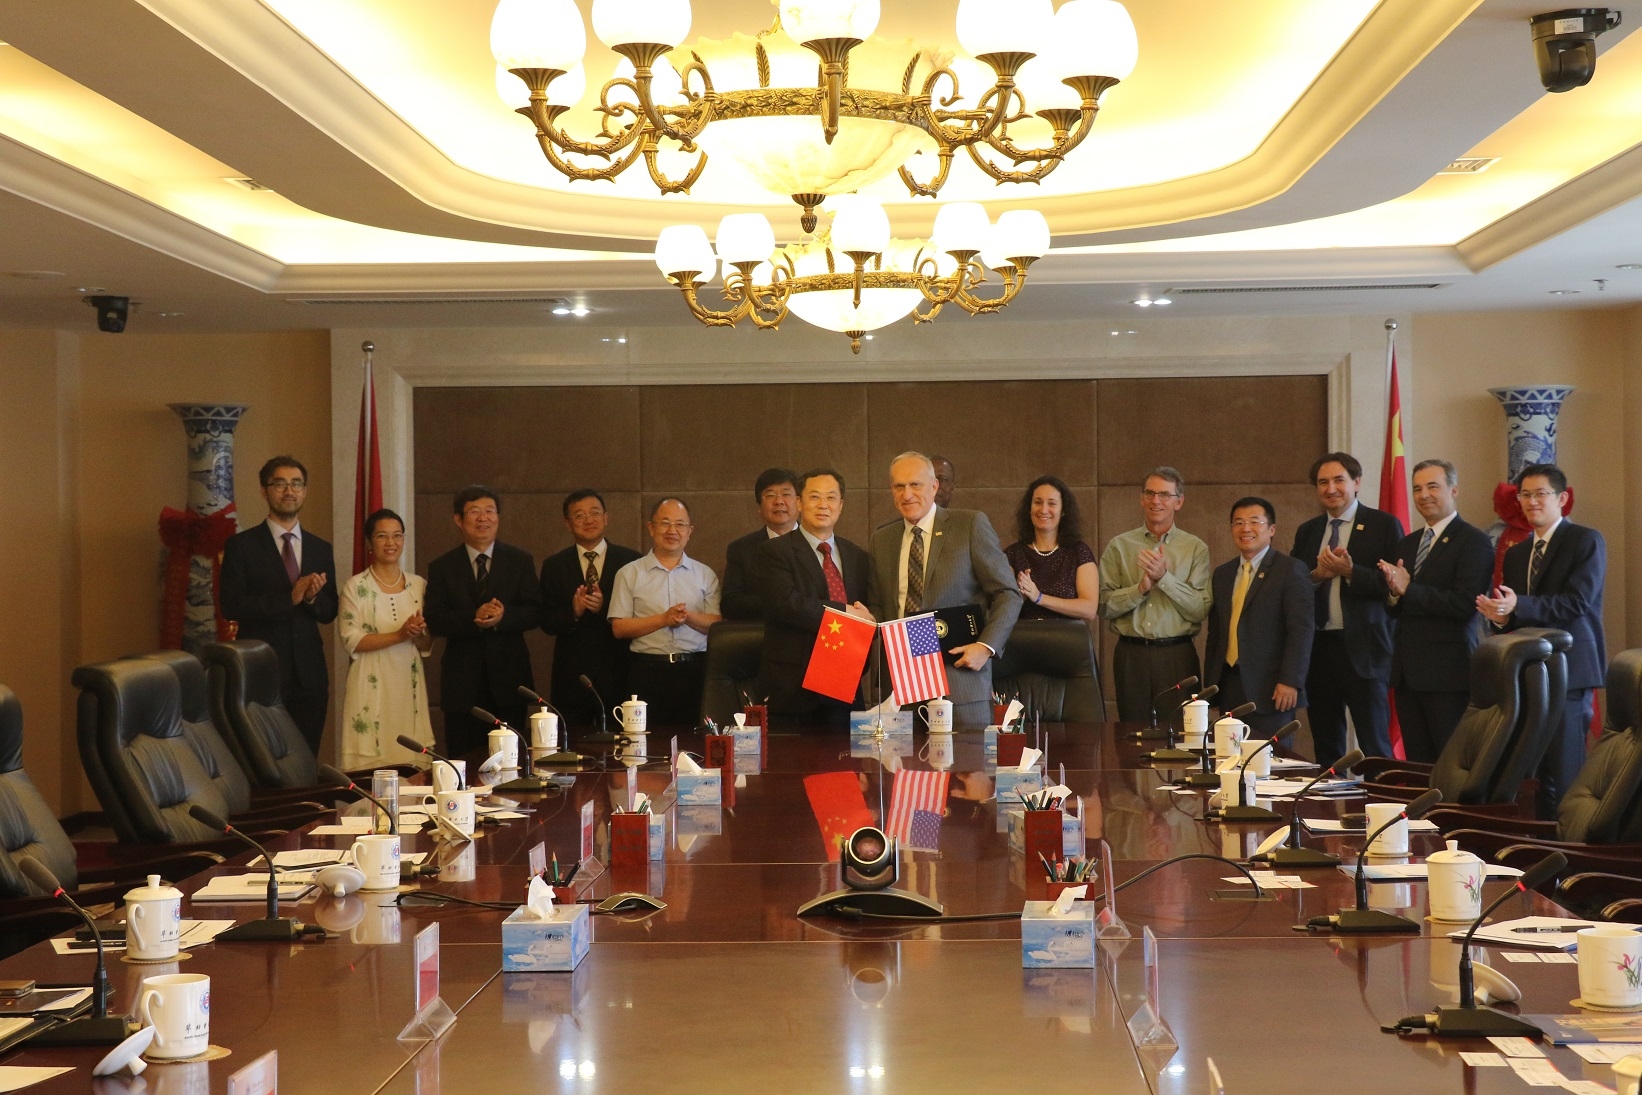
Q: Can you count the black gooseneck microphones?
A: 14